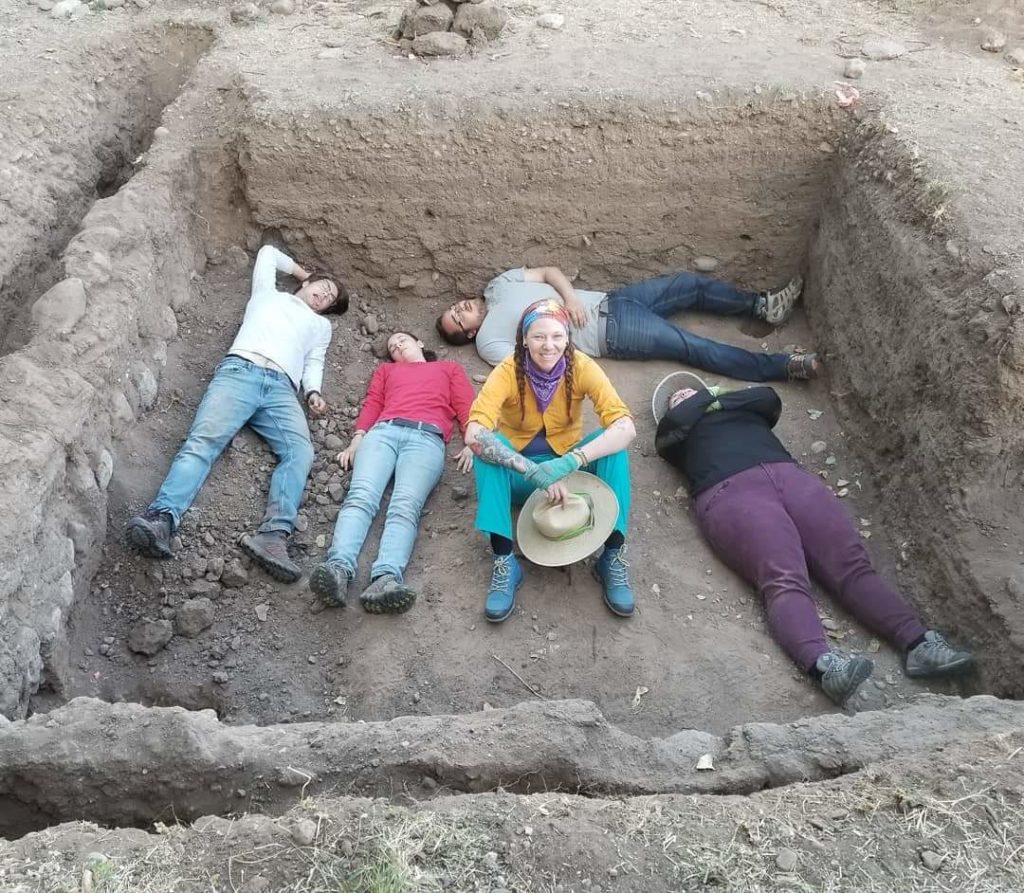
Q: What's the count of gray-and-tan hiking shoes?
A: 2